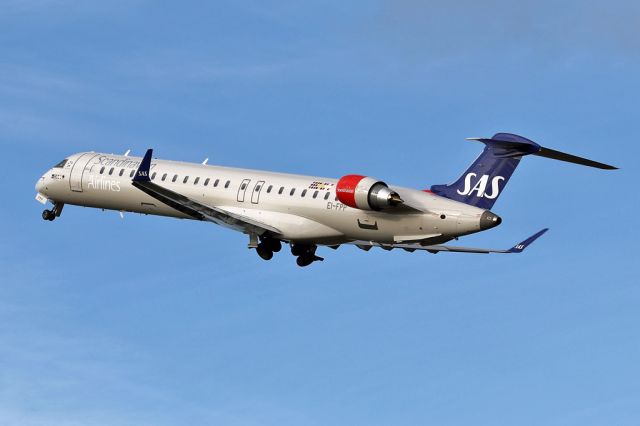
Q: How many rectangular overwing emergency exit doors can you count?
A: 2